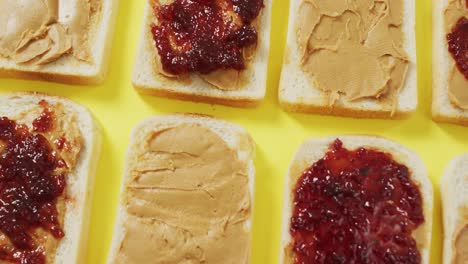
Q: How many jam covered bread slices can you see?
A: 4